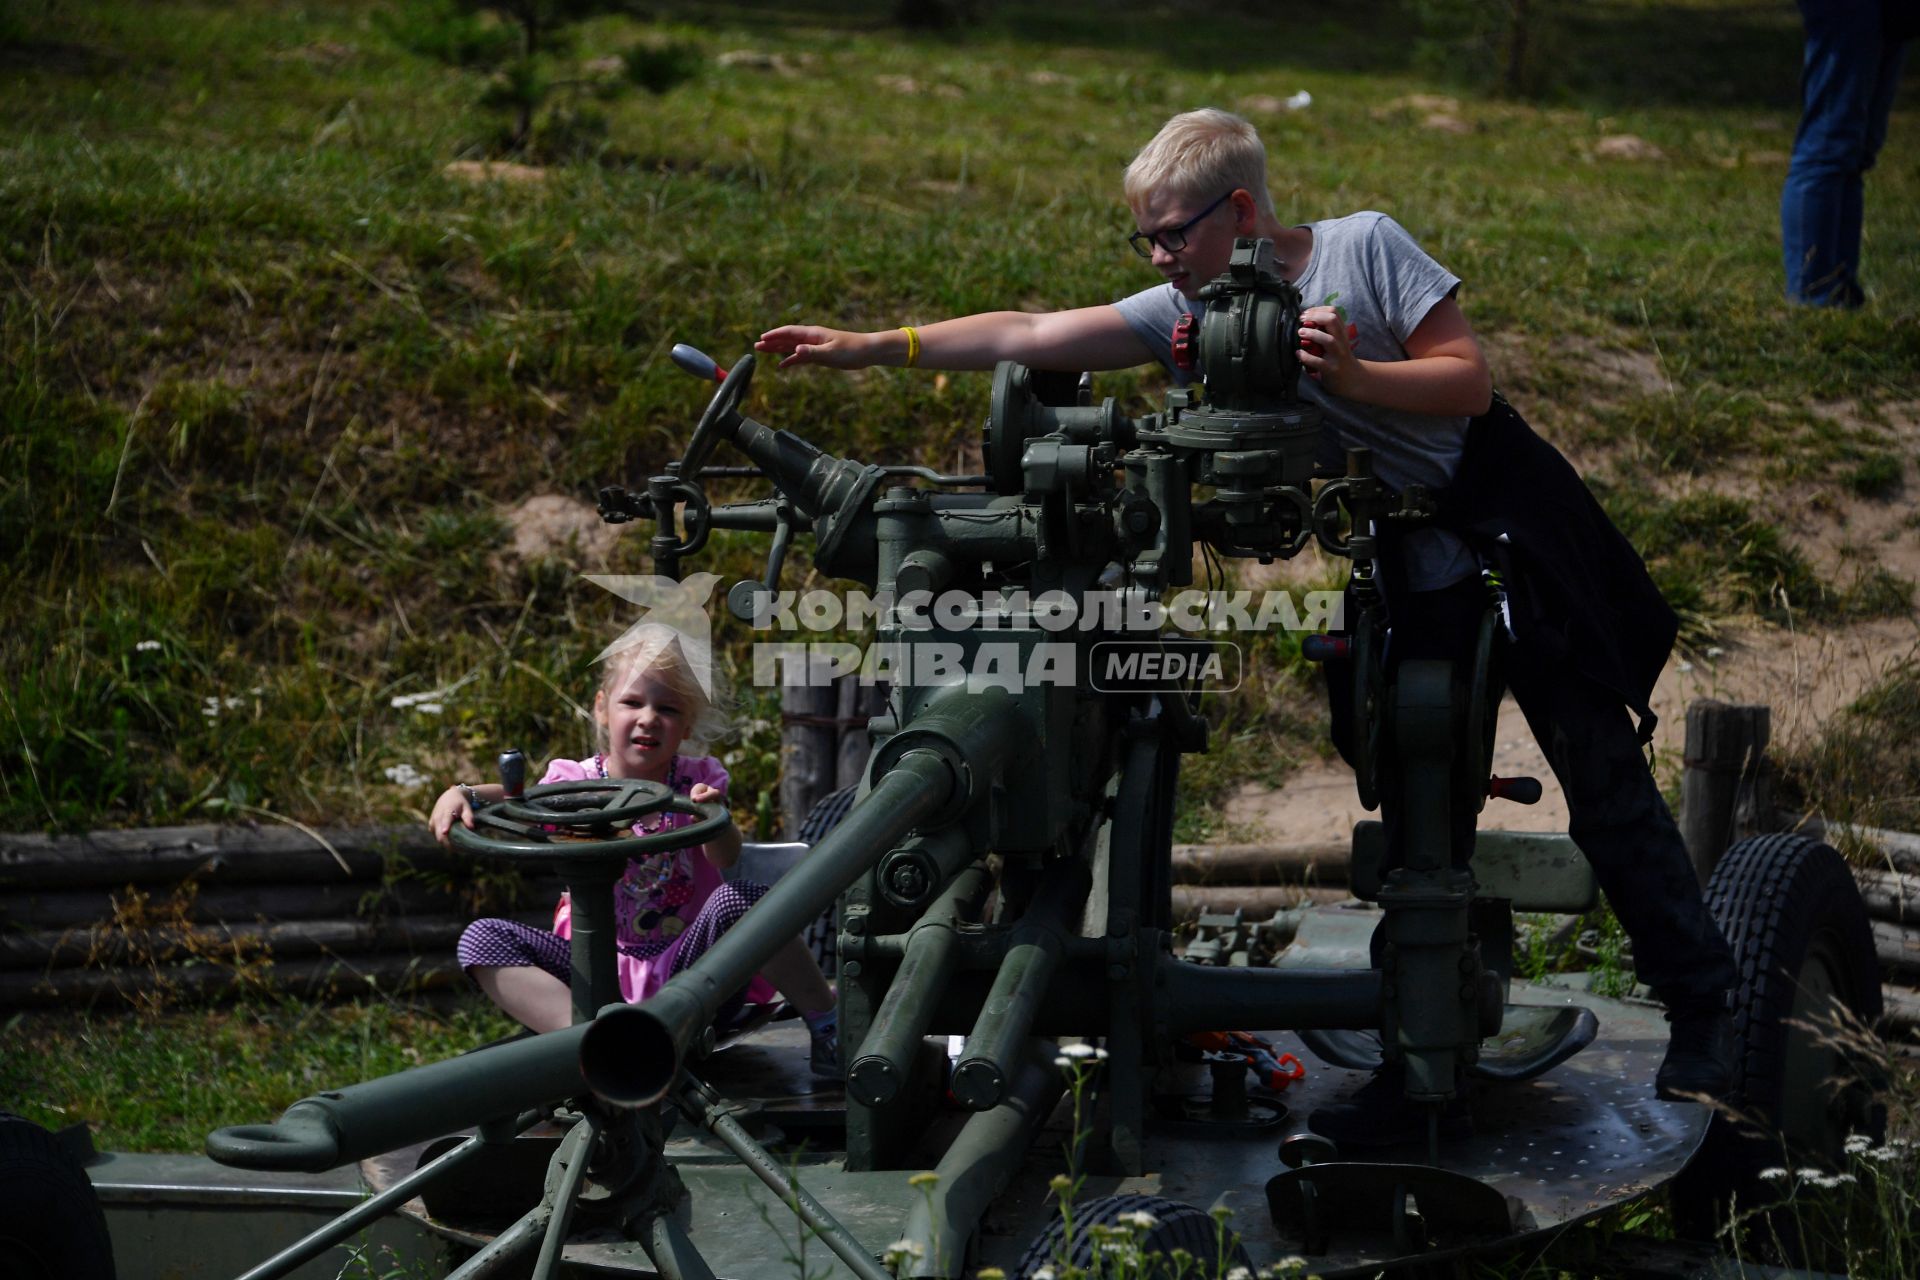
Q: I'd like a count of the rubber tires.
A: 4